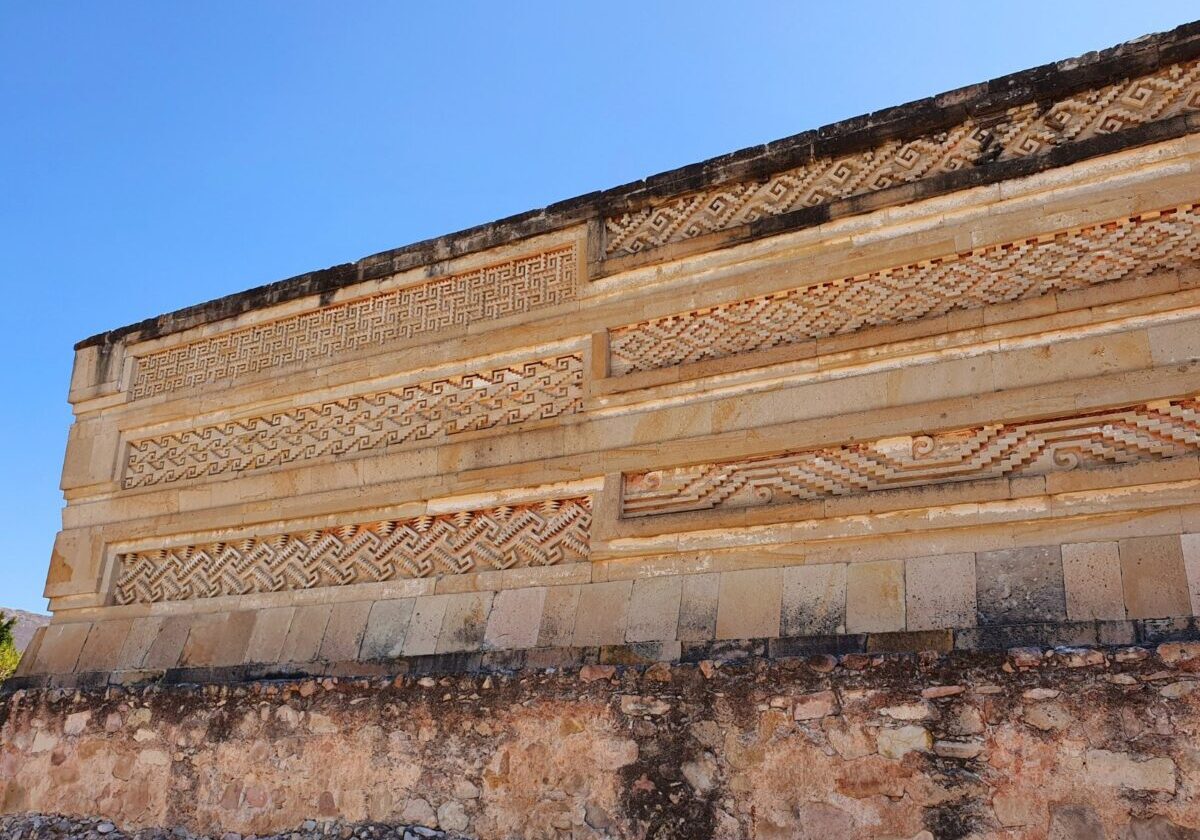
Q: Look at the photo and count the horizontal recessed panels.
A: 6